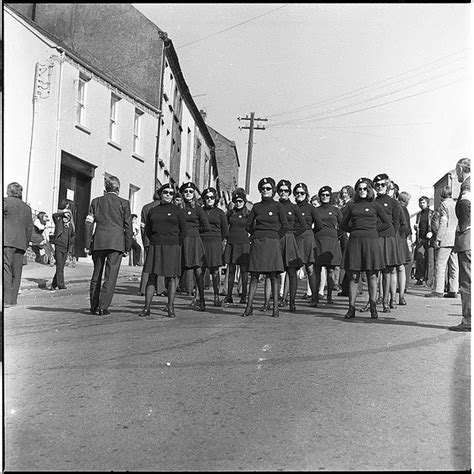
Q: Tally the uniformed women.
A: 12